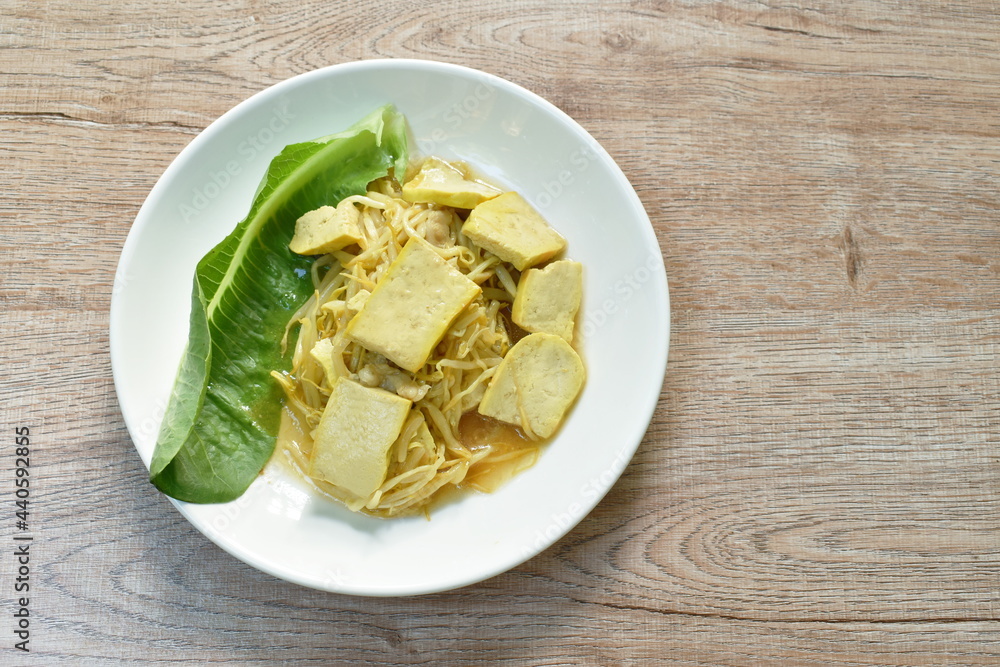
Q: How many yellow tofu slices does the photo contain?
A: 7